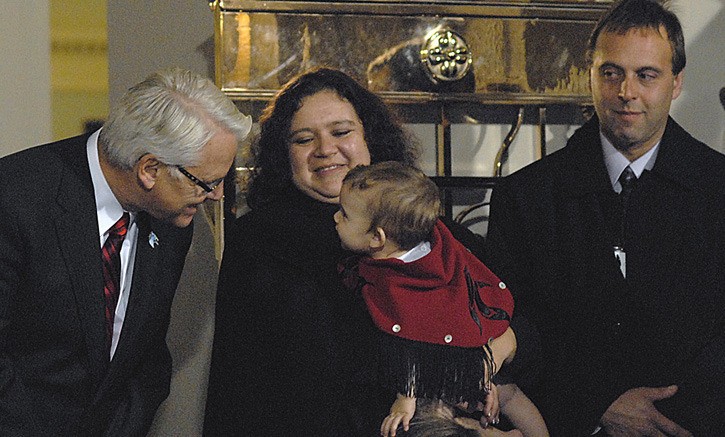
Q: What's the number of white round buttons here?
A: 3